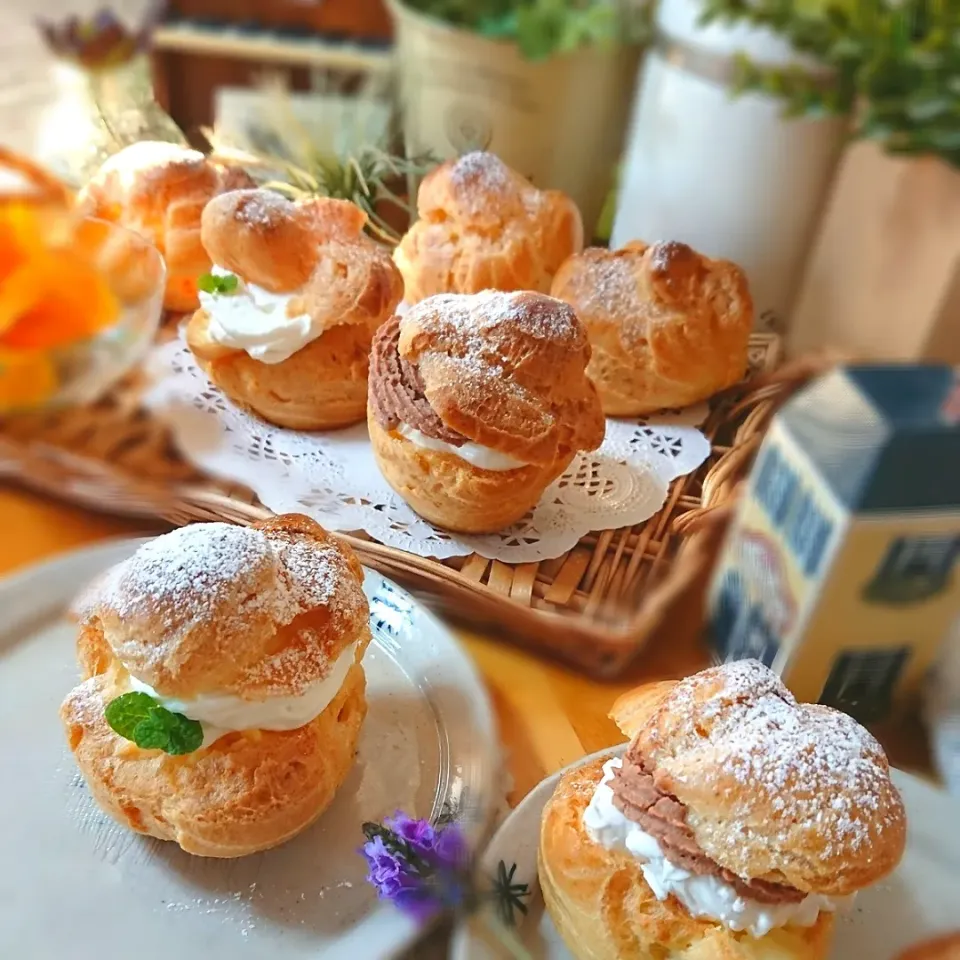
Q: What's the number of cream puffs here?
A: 7